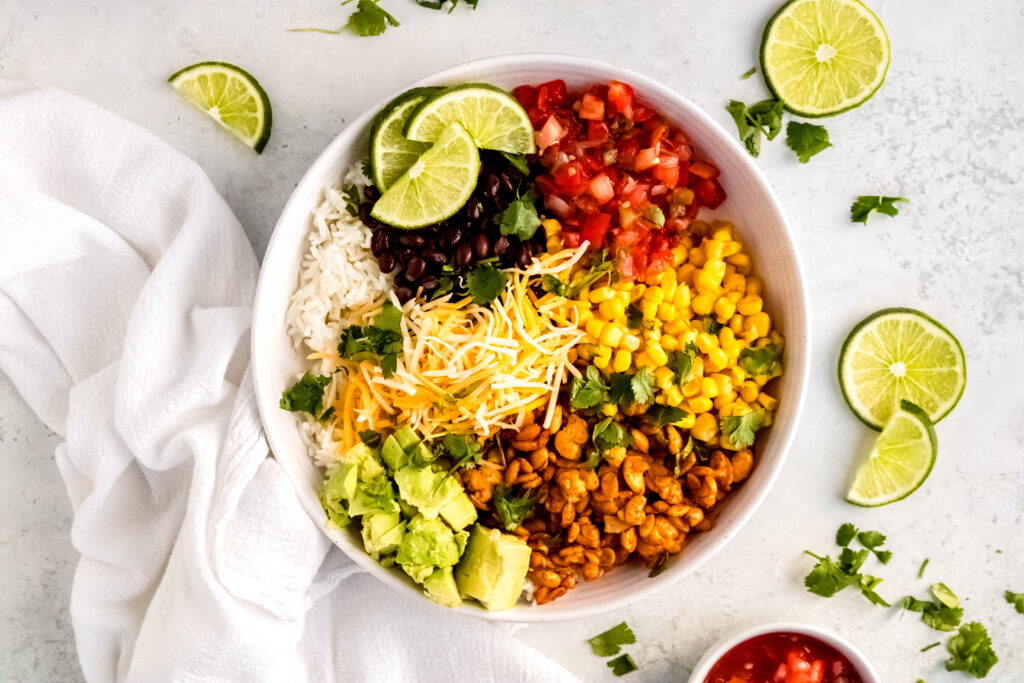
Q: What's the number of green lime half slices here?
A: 5